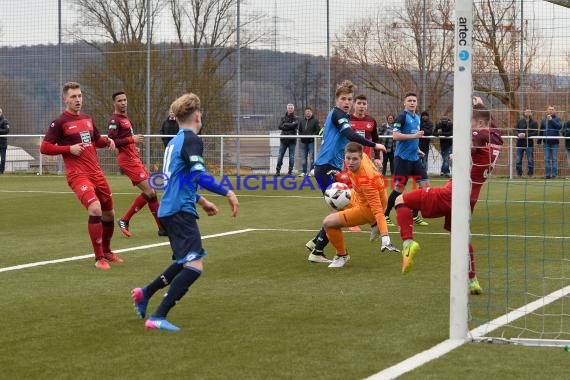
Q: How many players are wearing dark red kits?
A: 4